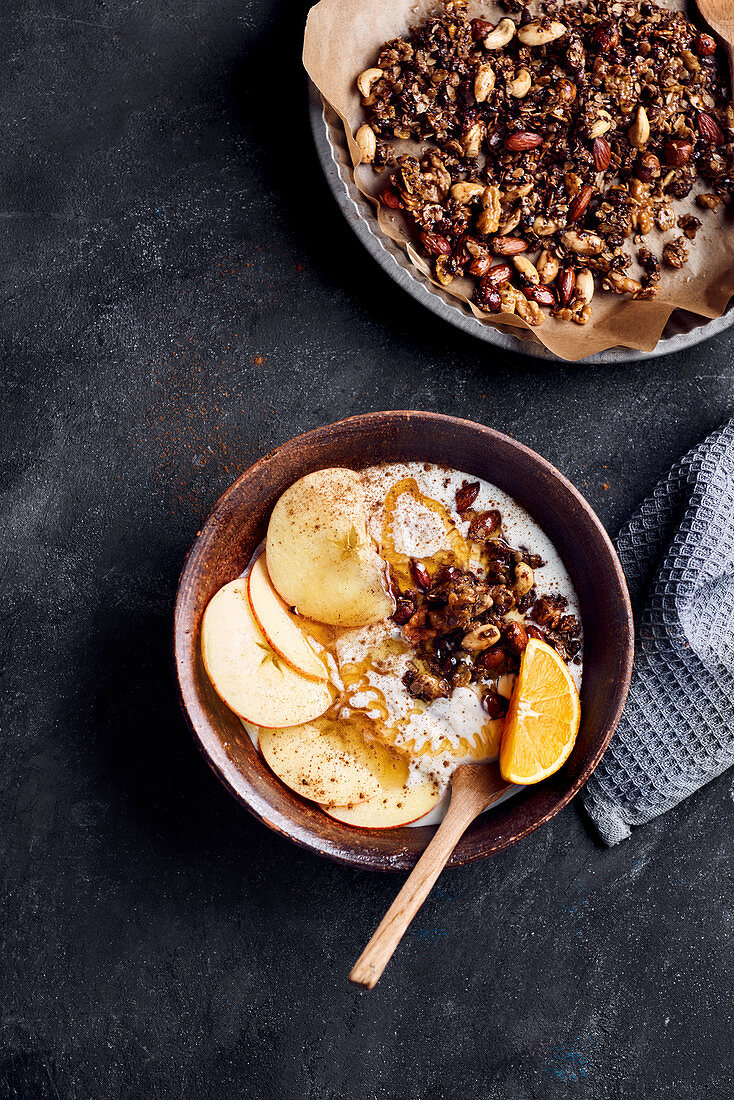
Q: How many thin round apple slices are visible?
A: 5